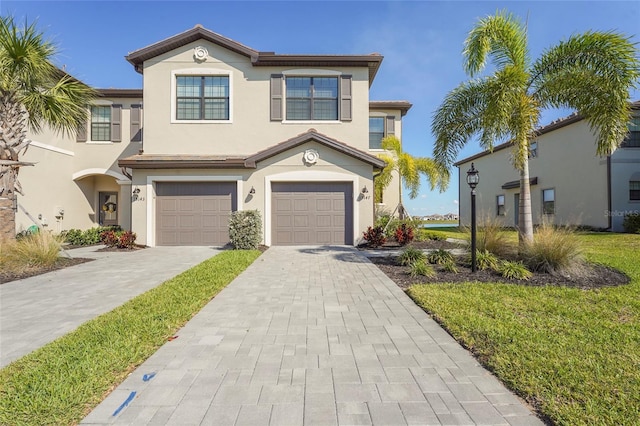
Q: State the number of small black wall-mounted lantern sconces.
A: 3